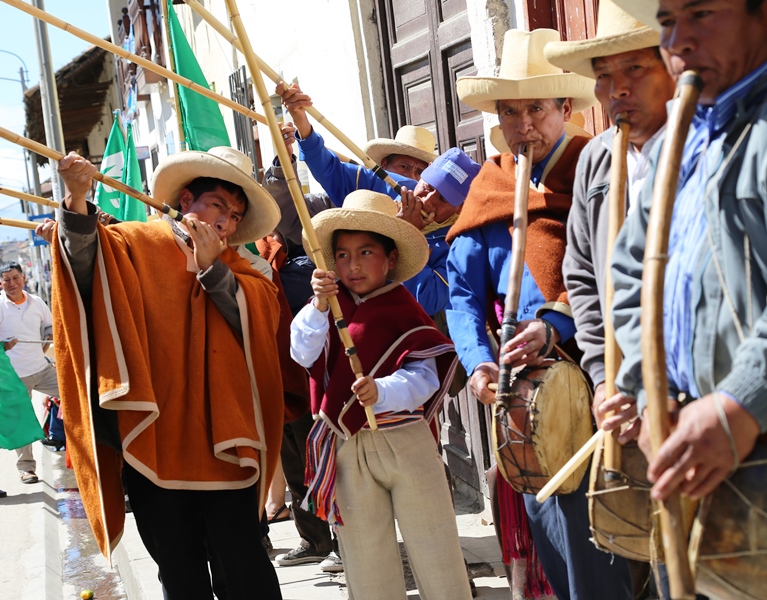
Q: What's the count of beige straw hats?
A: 7